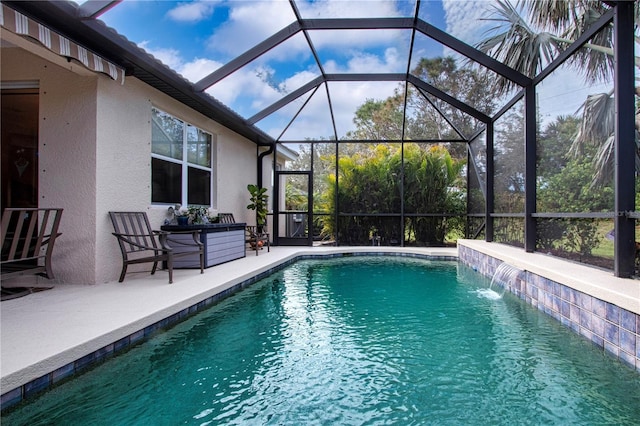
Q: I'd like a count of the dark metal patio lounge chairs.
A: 3